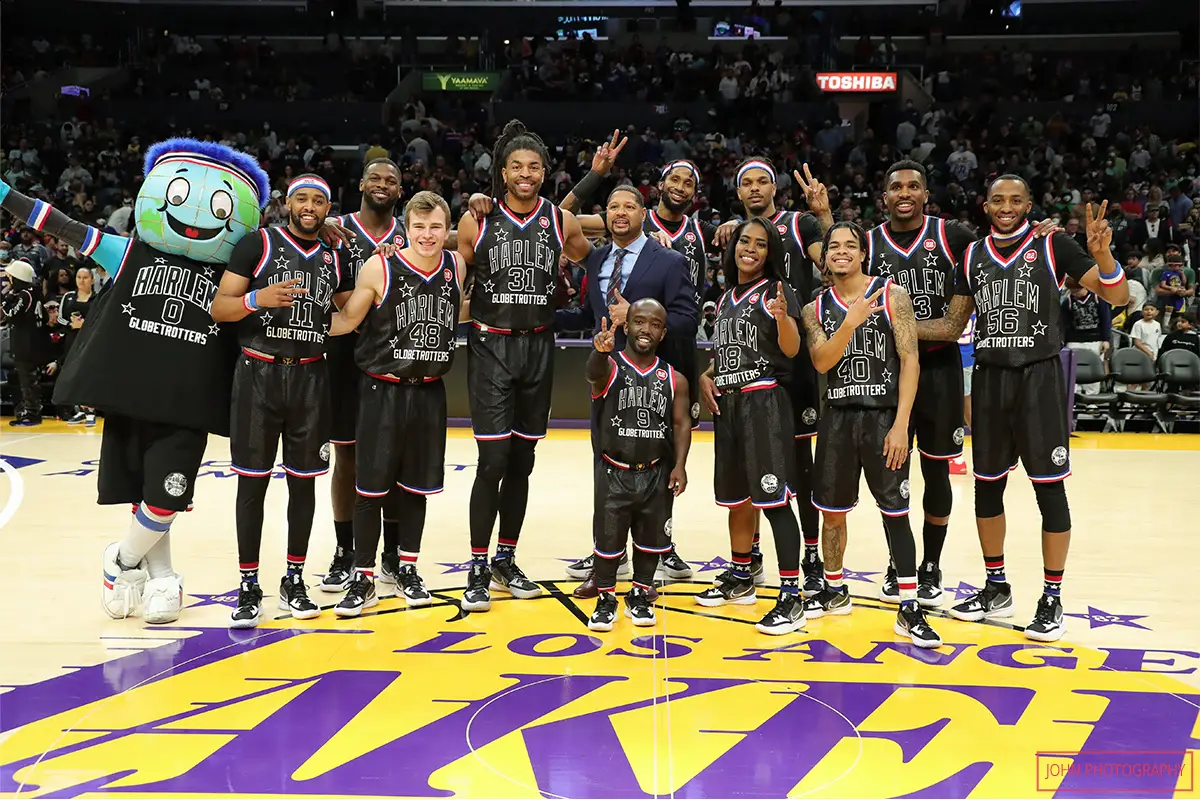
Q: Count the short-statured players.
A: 1